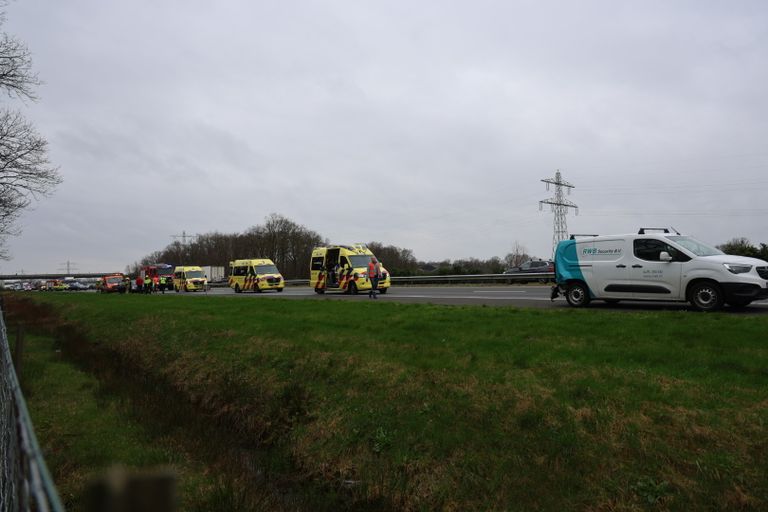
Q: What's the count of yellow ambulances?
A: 3